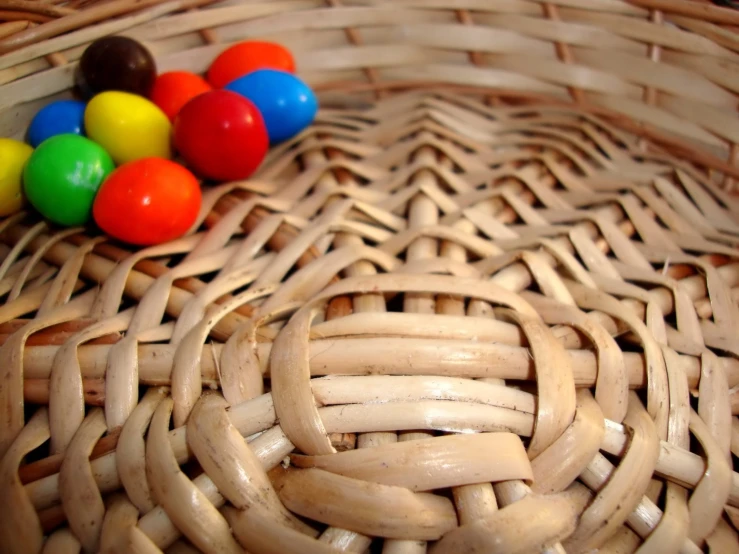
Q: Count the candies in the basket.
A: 10